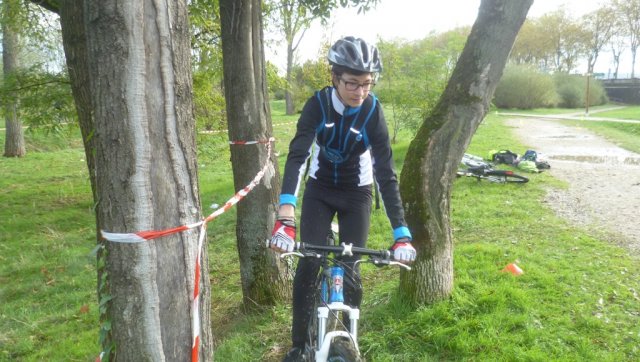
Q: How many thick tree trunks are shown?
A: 3